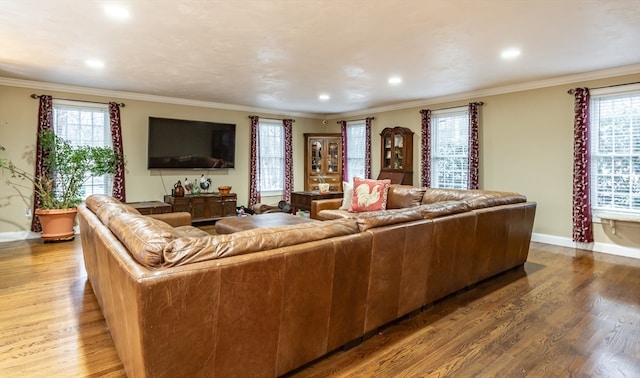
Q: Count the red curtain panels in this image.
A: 9